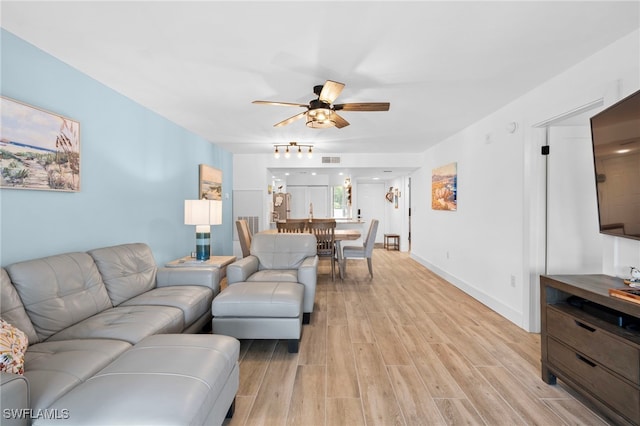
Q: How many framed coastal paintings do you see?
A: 3